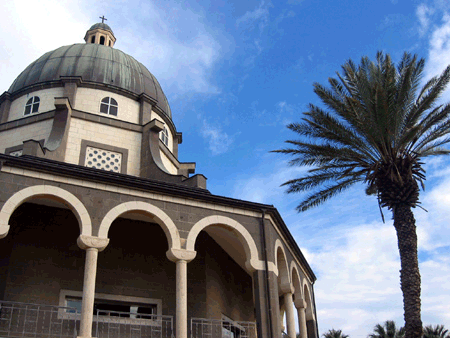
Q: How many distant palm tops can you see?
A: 3